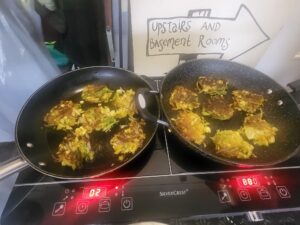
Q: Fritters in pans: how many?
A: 13